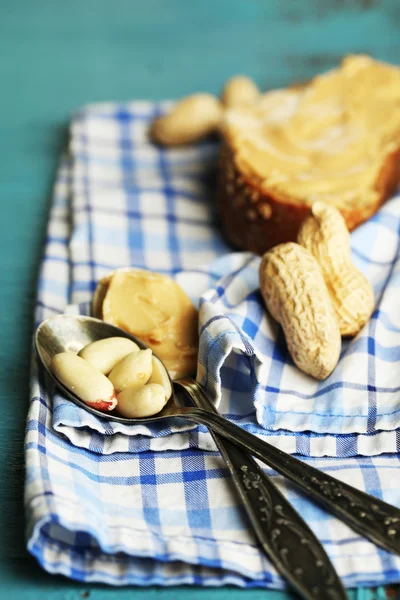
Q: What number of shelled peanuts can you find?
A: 5